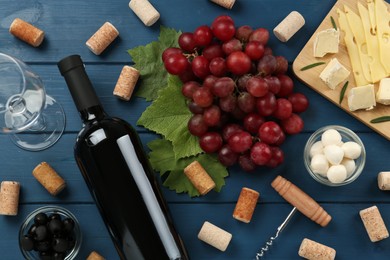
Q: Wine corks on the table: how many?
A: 15